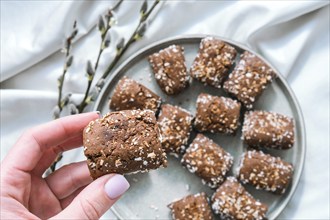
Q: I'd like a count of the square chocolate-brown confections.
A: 12